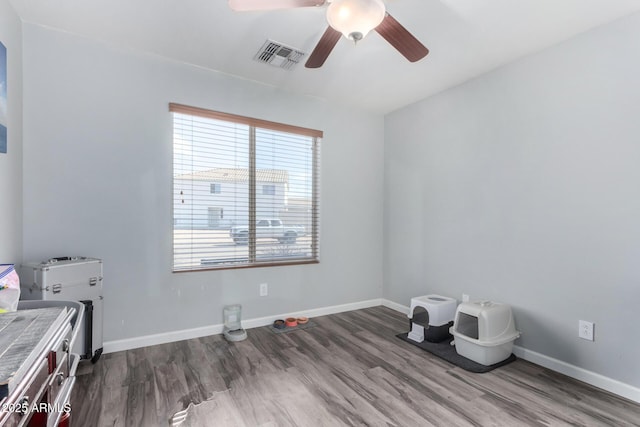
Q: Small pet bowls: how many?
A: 3